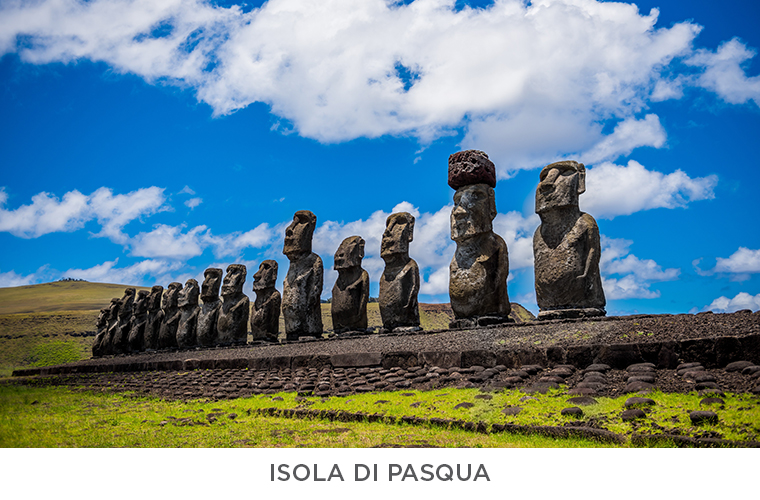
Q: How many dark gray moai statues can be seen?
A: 15